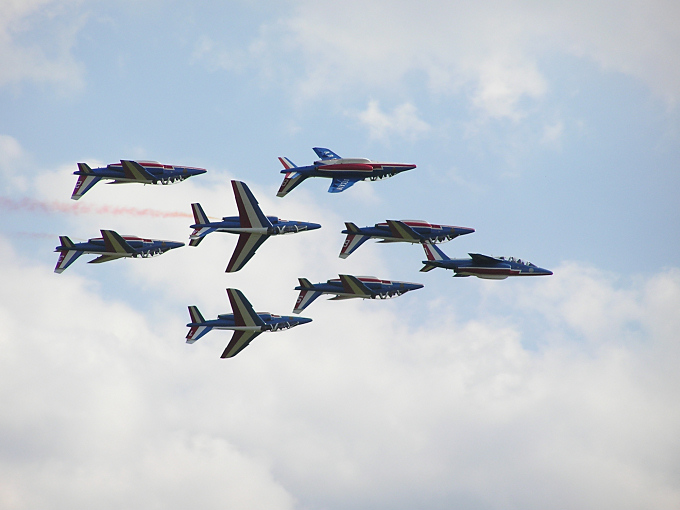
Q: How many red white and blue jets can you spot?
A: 8